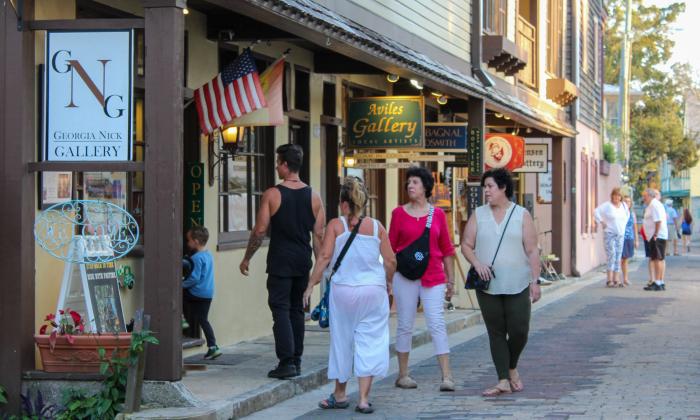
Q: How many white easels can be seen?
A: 1